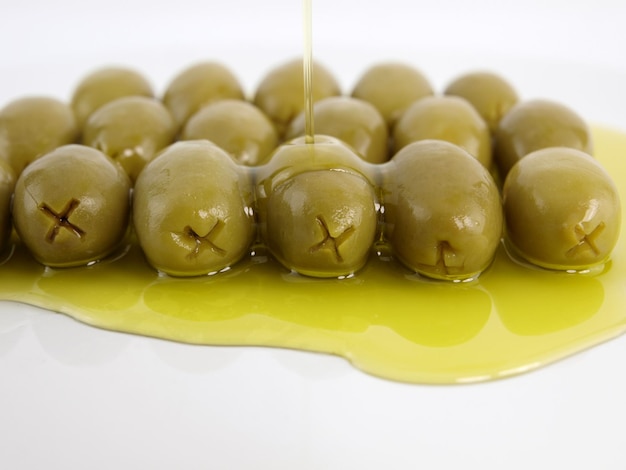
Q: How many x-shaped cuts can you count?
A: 5